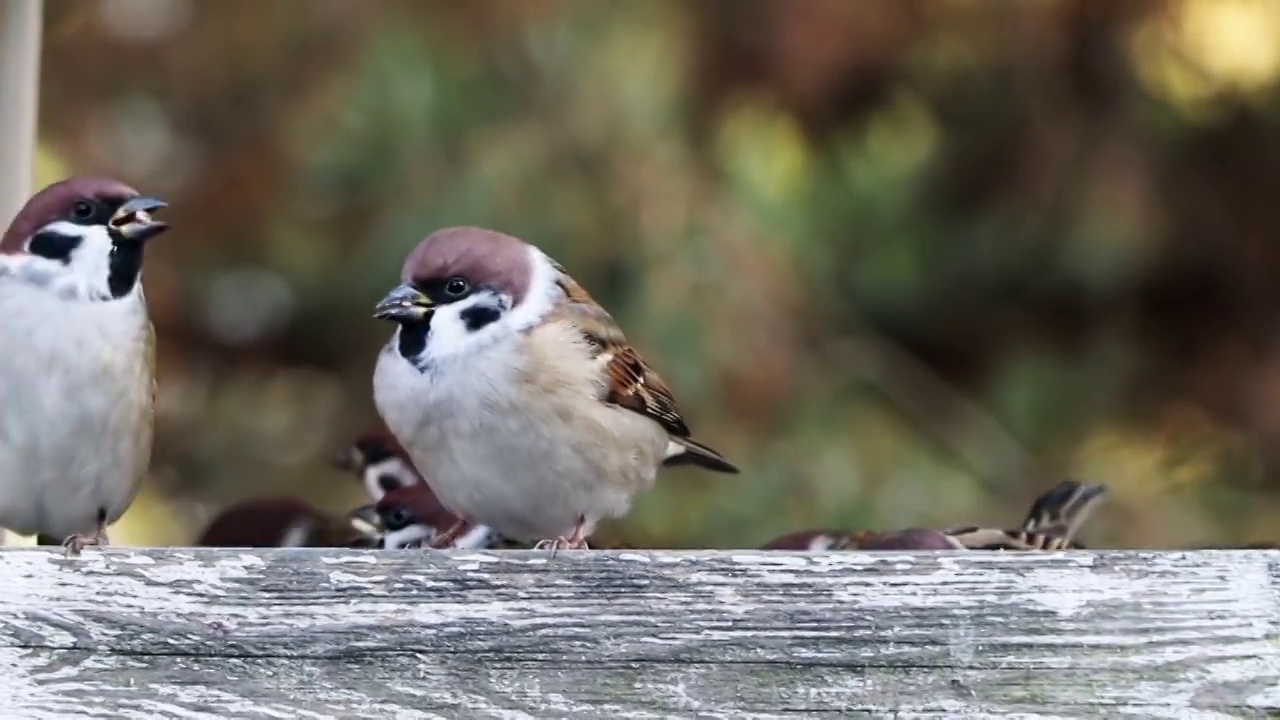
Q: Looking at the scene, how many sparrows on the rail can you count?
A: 2